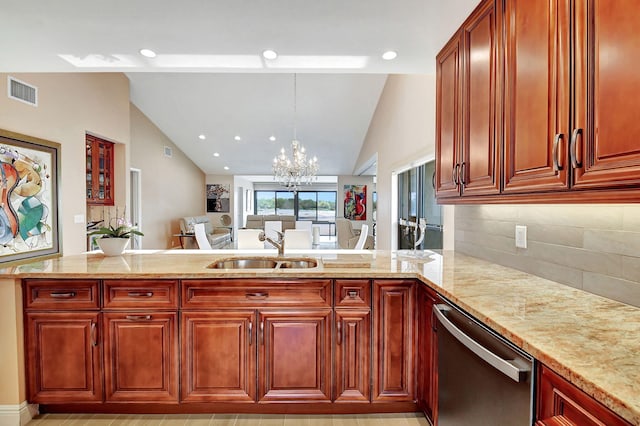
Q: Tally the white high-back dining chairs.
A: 6